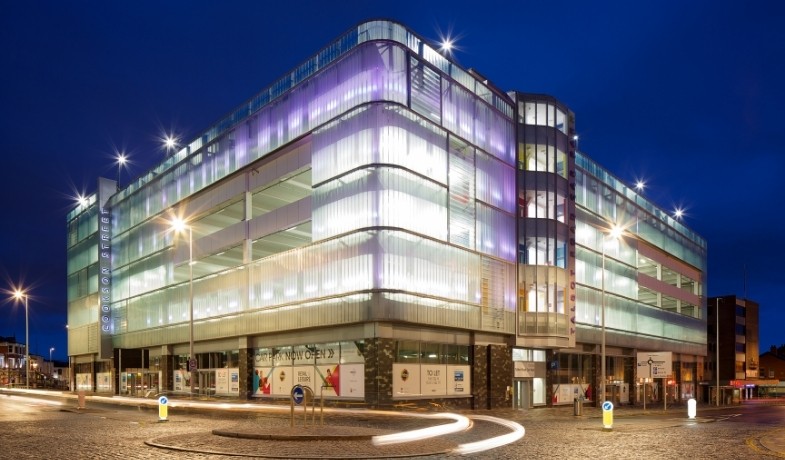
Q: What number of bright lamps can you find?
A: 9